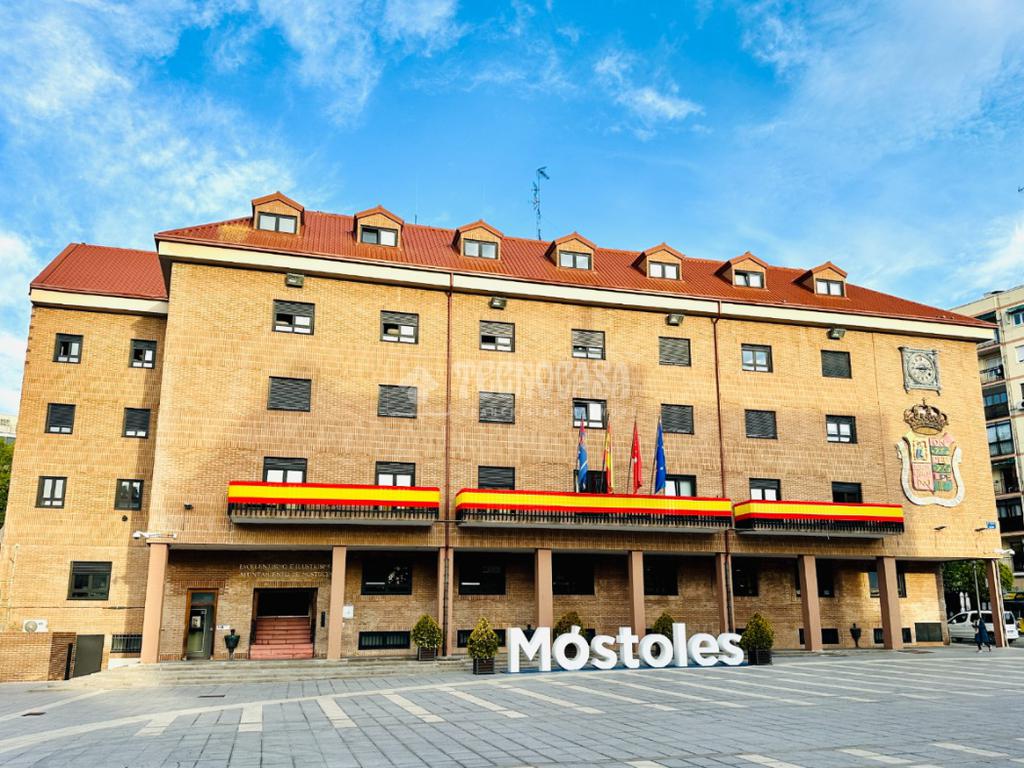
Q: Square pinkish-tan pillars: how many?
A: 9